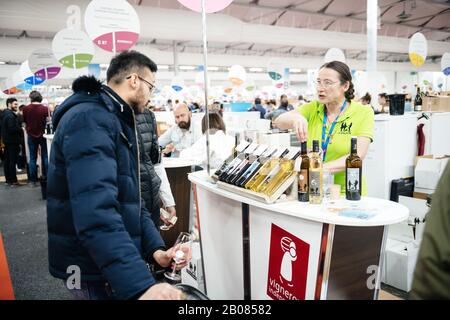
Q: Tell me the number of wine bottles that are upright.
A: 3